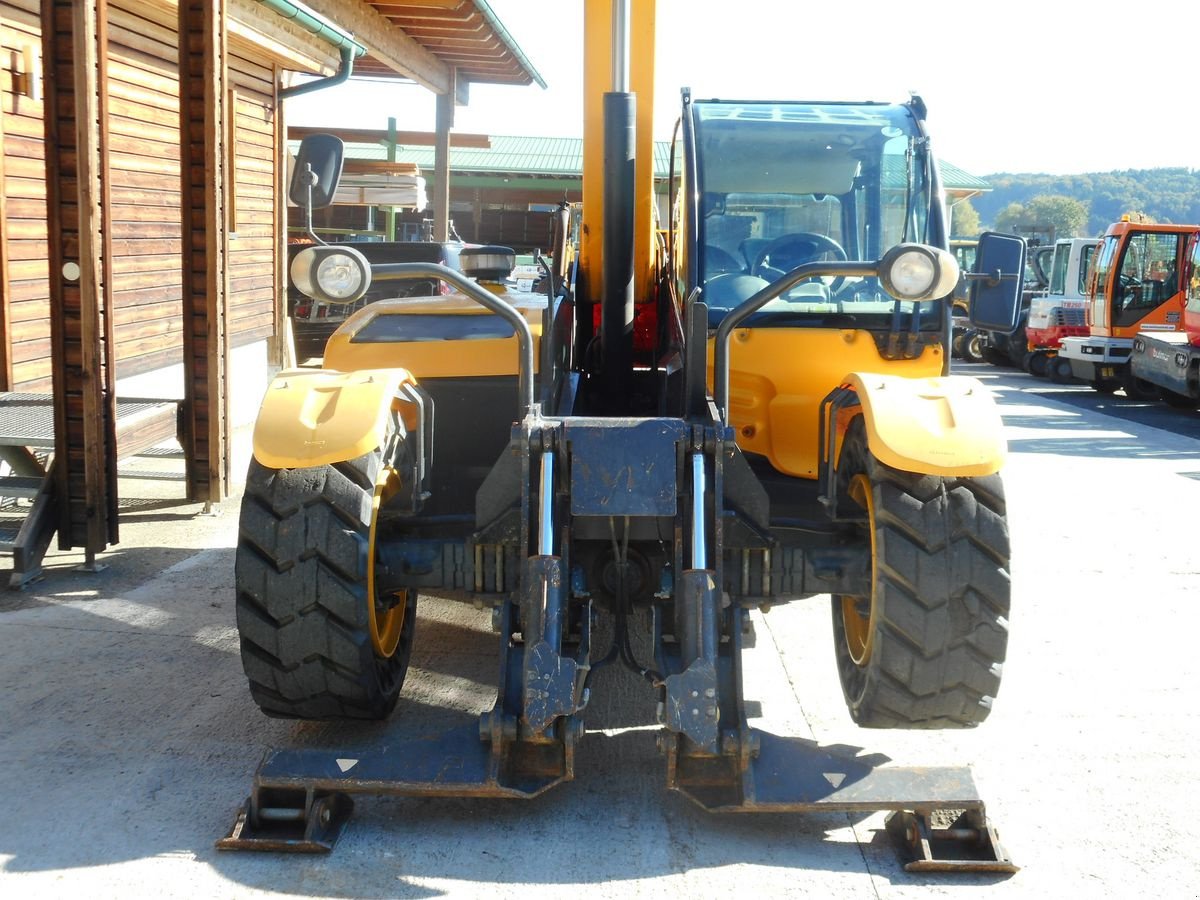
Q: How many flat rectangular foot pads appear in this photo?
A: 2